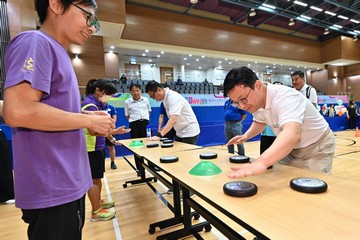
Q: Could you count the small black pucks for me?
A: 9